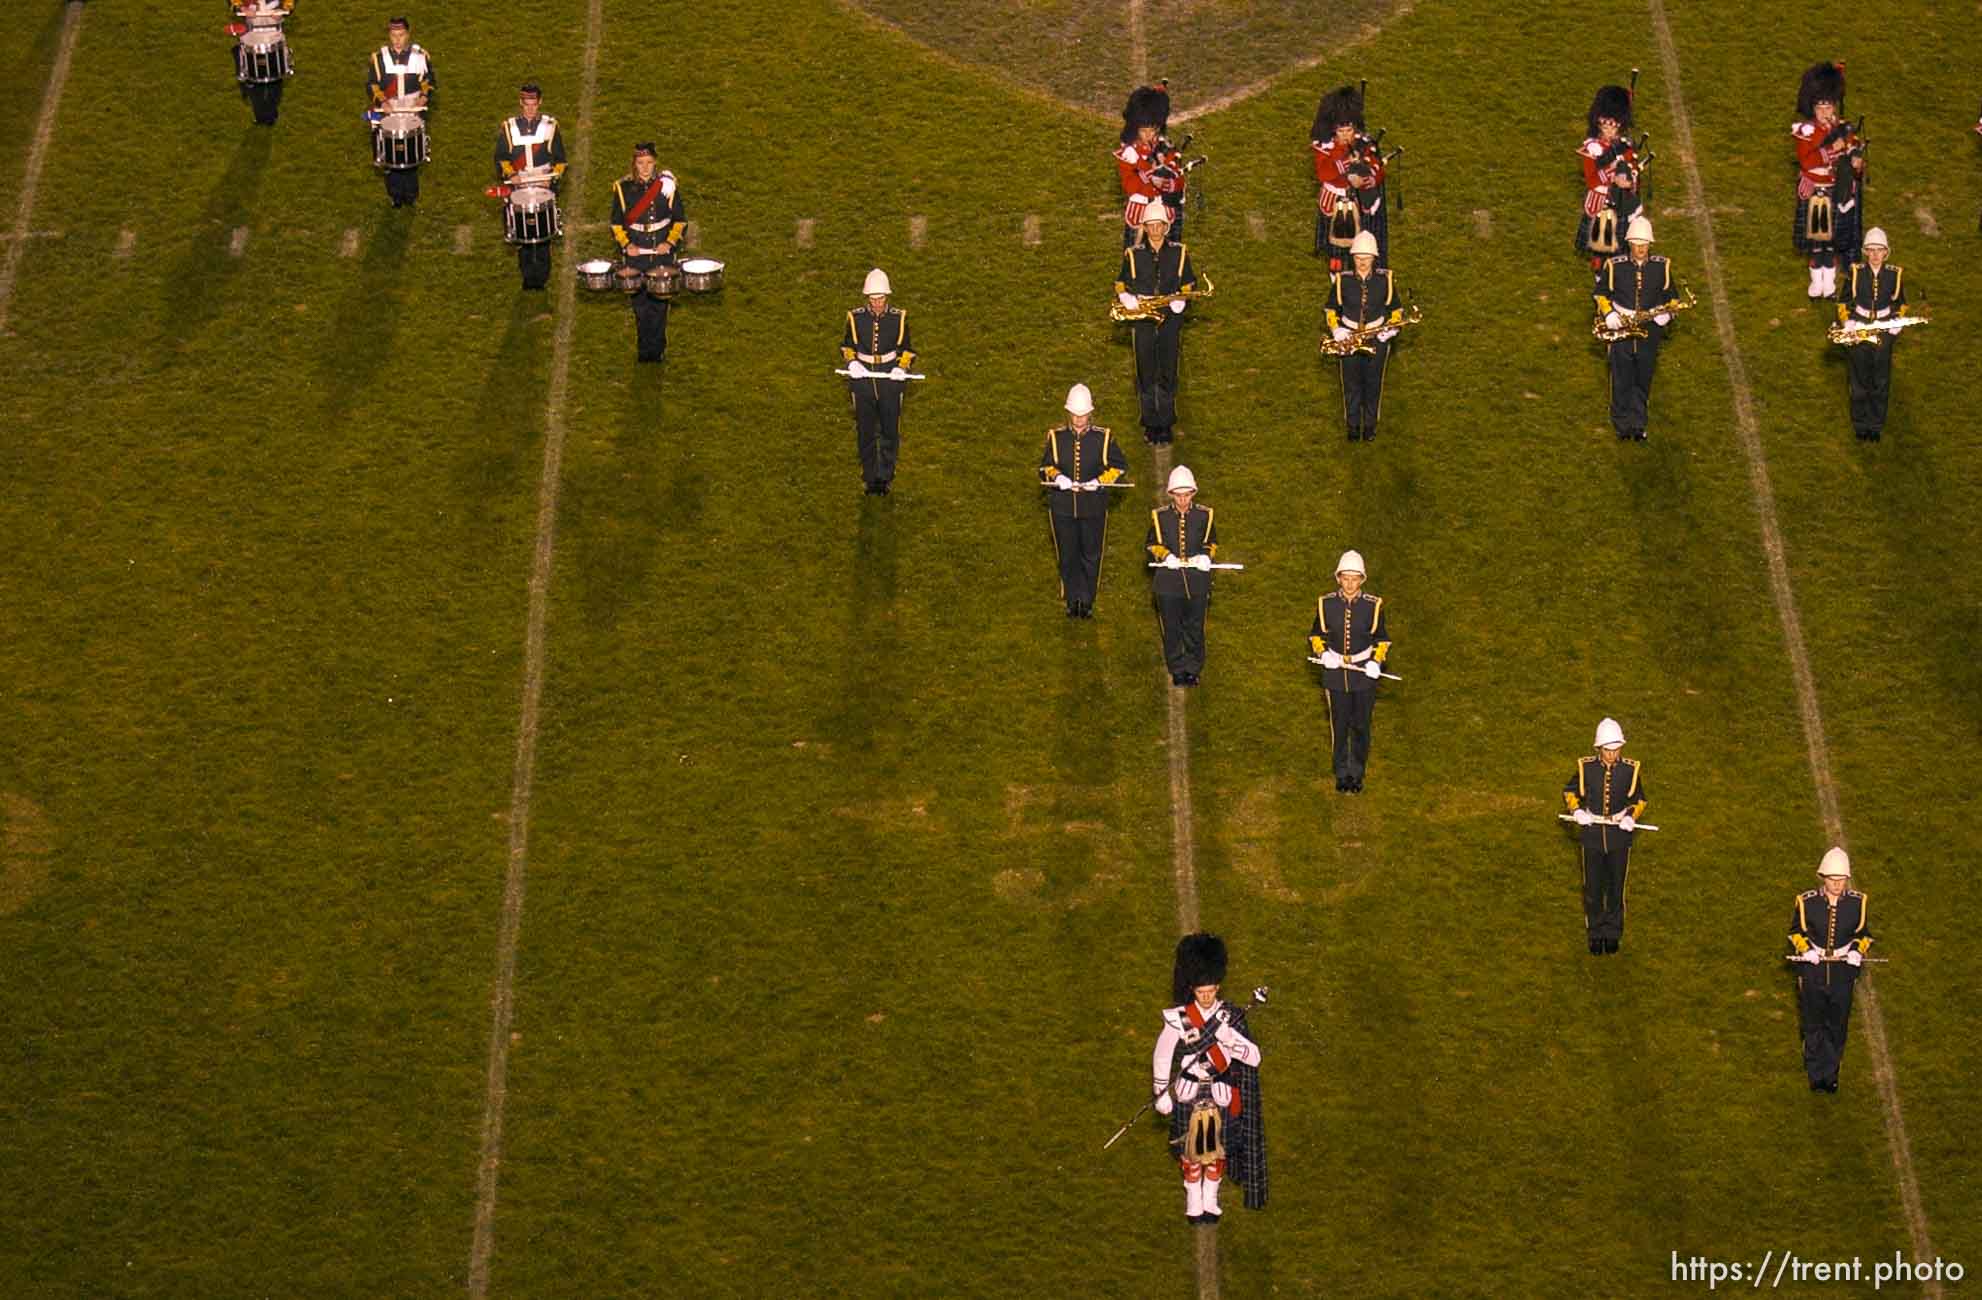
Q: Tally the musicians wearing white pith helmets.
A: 10